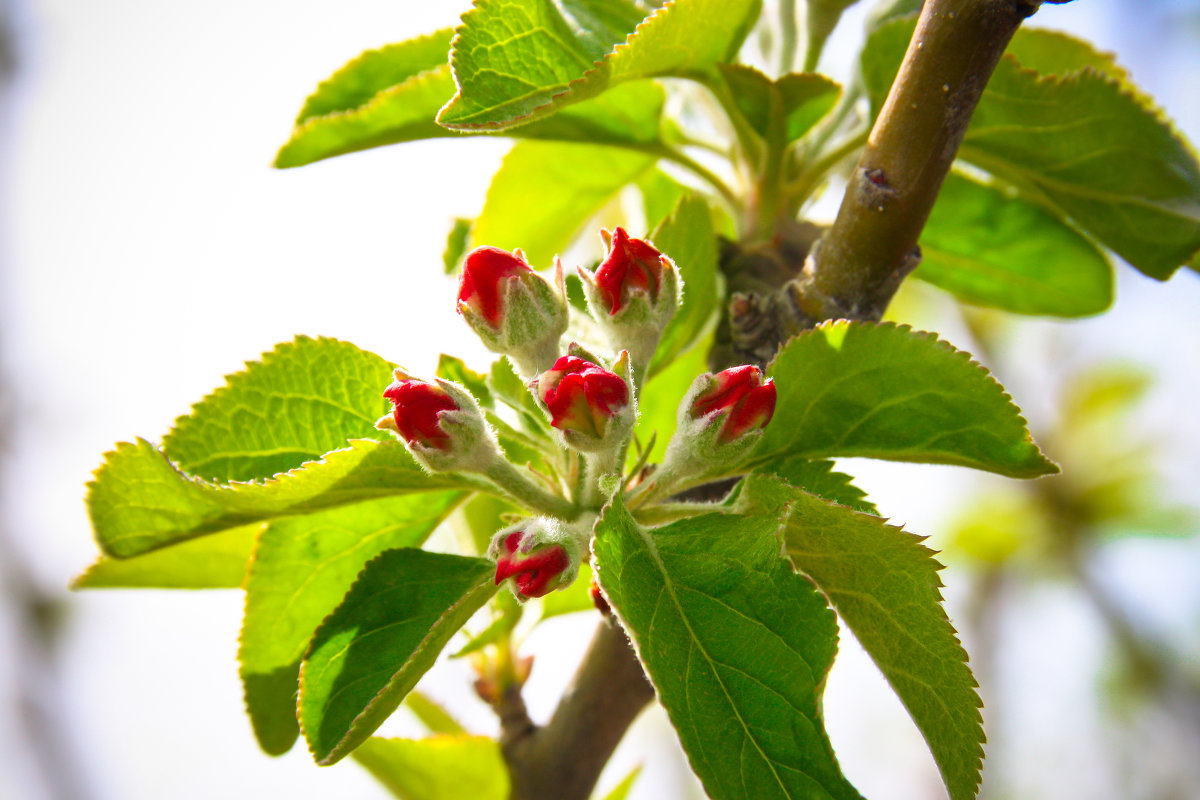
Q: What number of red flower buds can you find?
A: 6